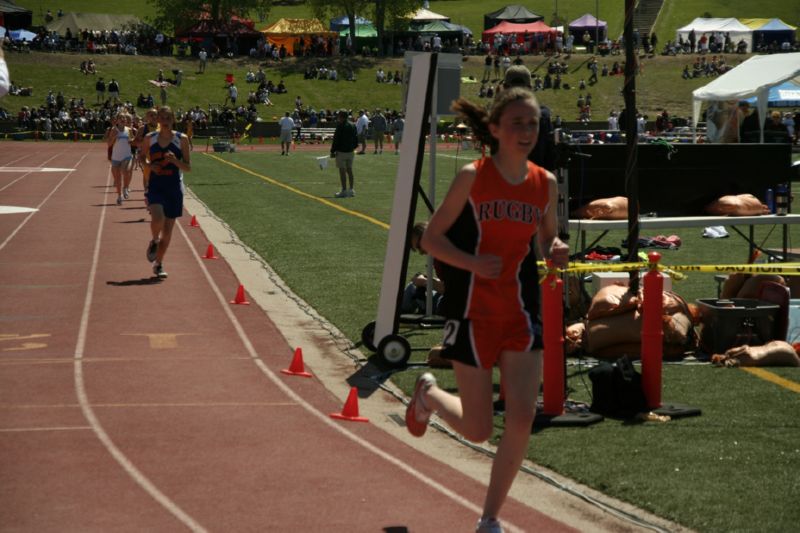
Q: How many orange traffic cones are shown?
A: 5